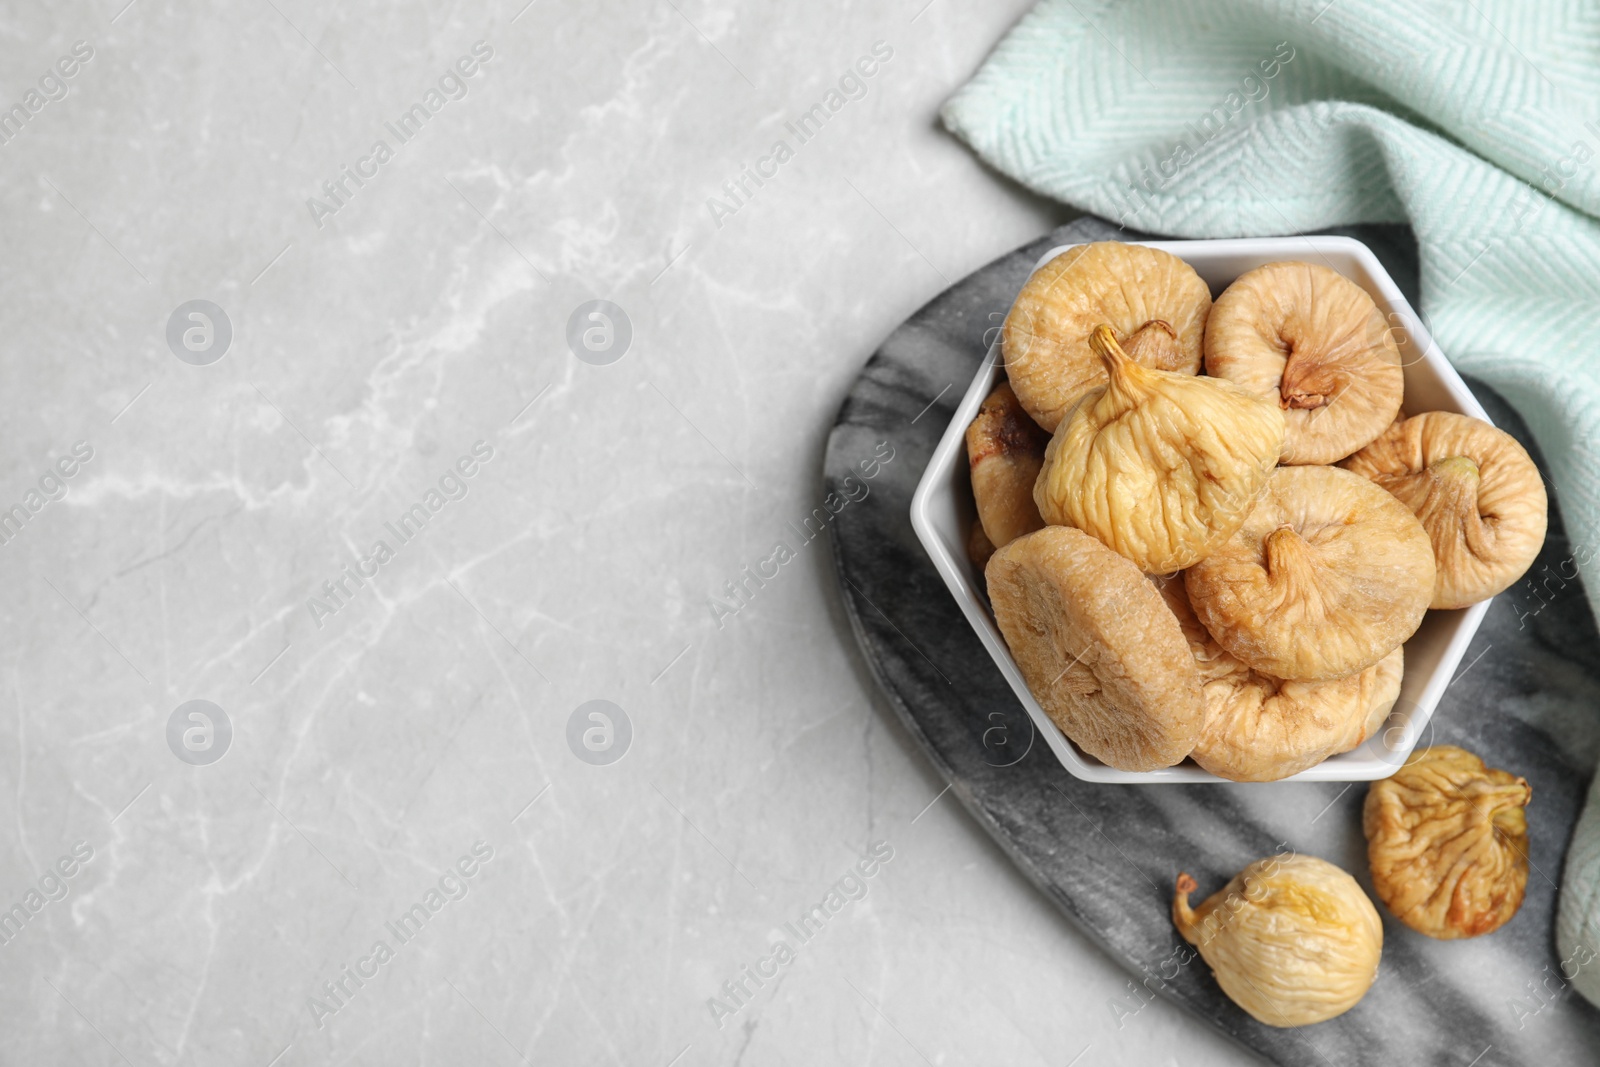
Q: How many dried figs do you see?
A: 10